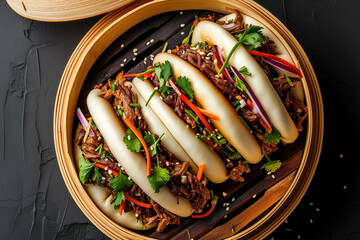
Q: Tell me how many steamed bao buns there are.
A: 4